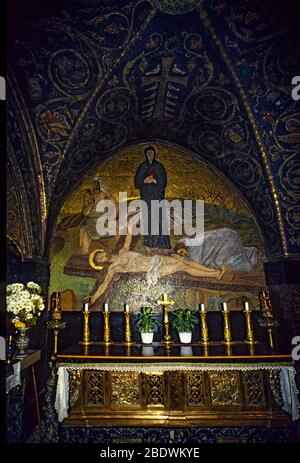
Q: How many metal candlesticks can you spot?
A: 6